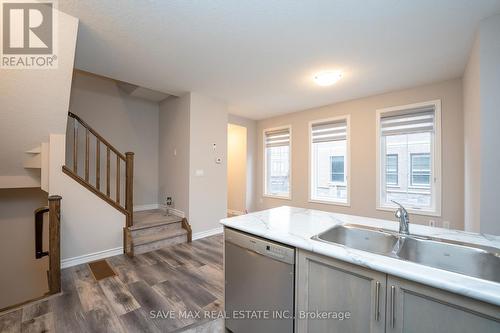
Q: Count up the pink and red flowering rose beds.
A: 0